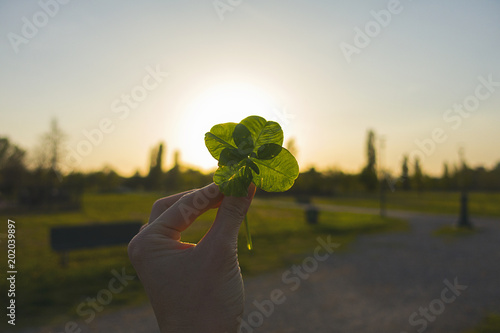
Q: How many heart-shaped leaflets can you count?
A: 4